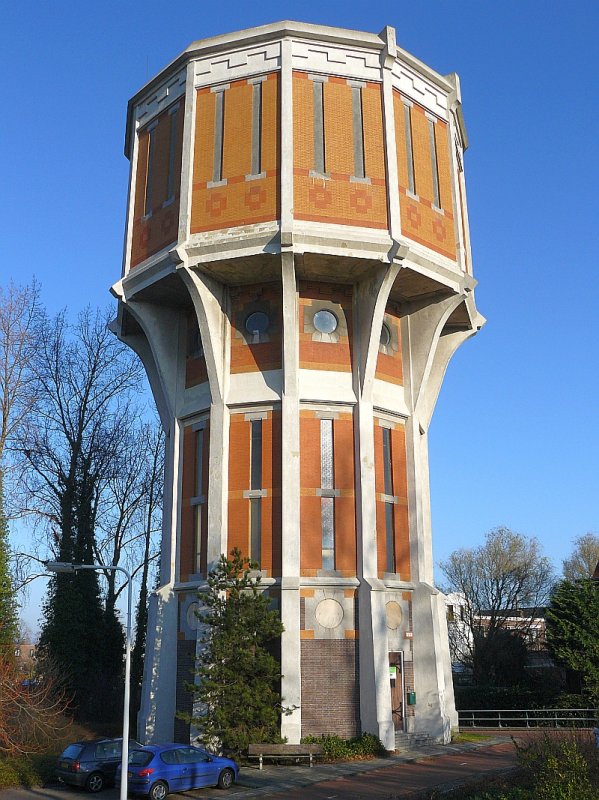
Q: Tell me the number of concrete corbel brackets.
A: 7